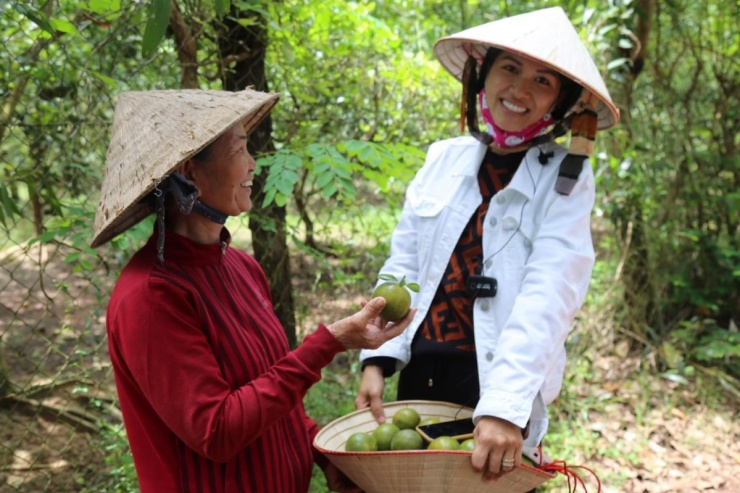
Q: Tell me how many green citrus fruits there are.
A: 8